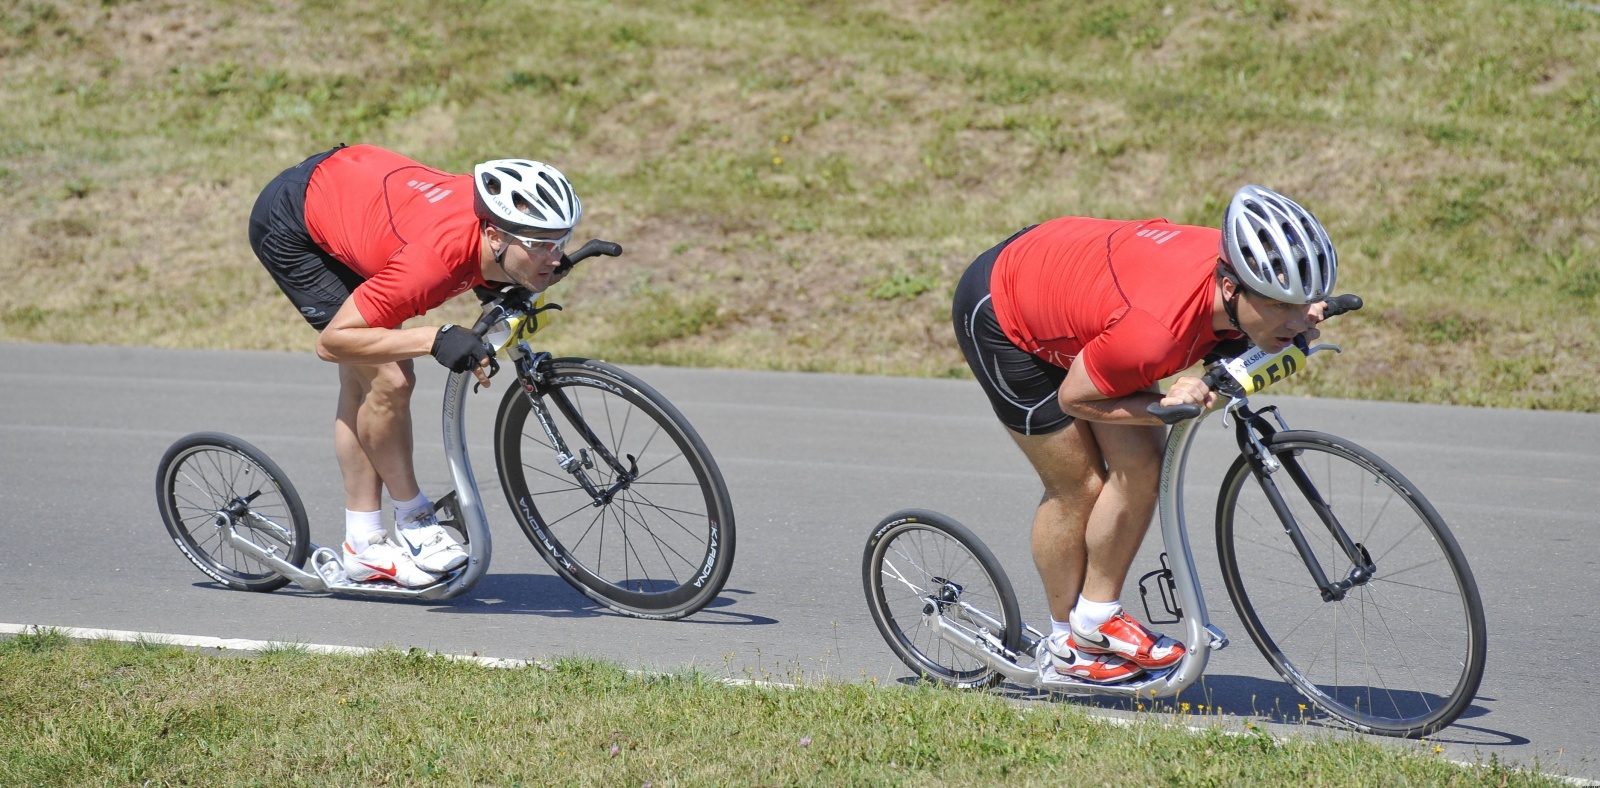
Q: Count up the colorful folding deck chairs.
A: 0